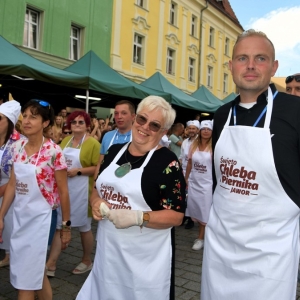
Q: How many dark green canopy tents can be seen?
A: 5